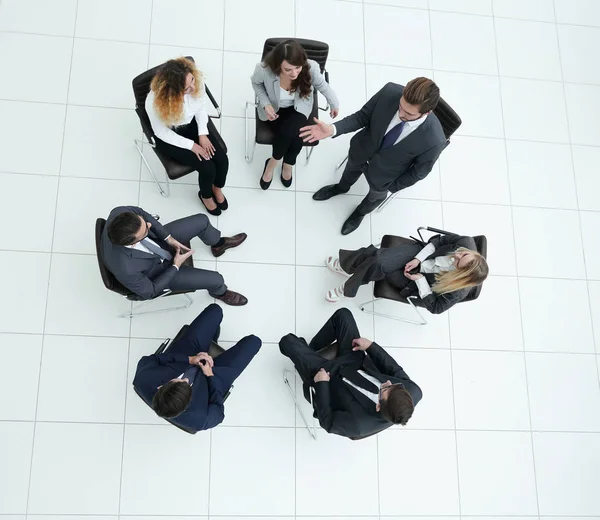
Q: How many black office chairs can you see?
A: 7